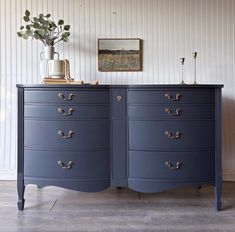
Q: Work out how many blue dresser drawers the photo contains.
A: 8